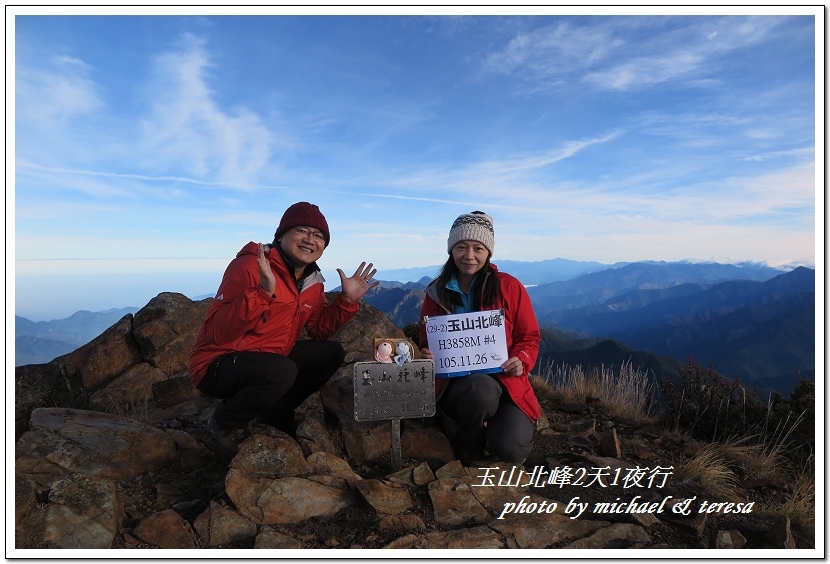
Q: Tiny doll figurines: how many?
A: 2